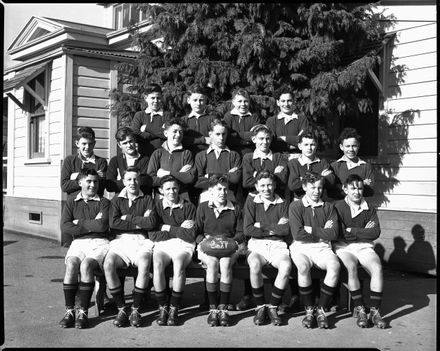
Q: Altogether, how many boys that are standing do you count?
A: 11